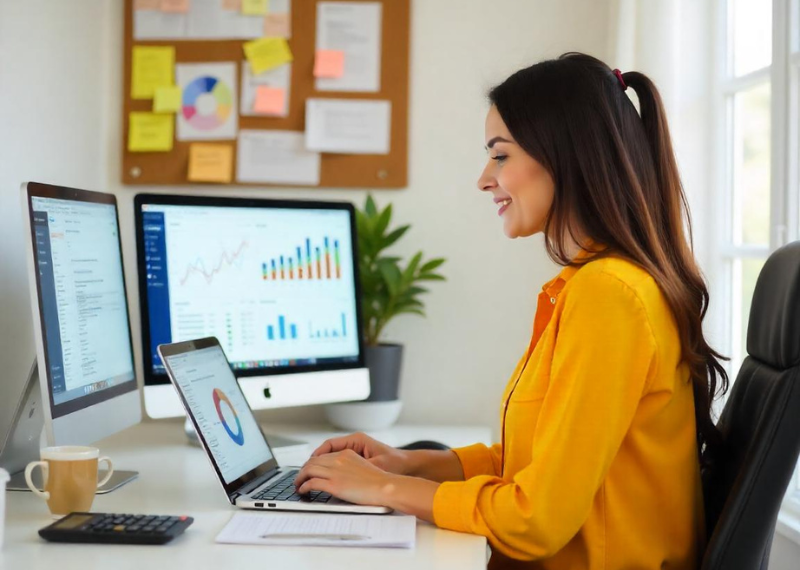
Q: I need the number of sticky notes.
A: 12